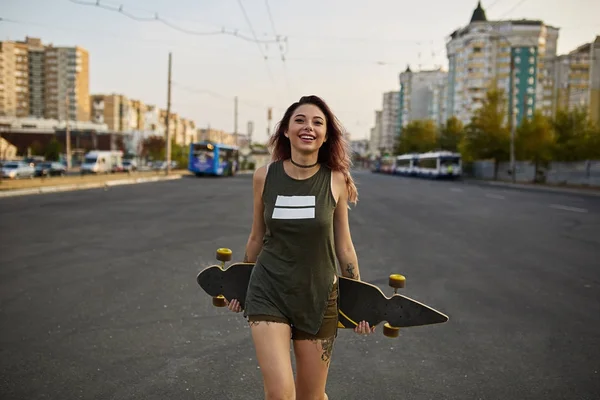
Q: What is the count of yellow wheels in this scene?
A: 4